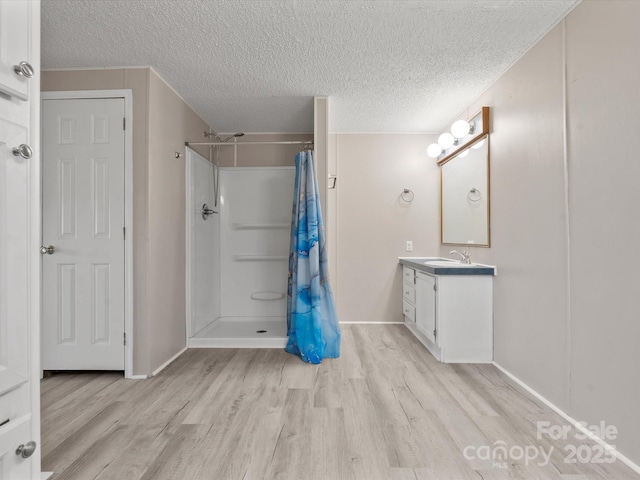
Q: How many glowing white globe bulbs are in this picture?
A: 3